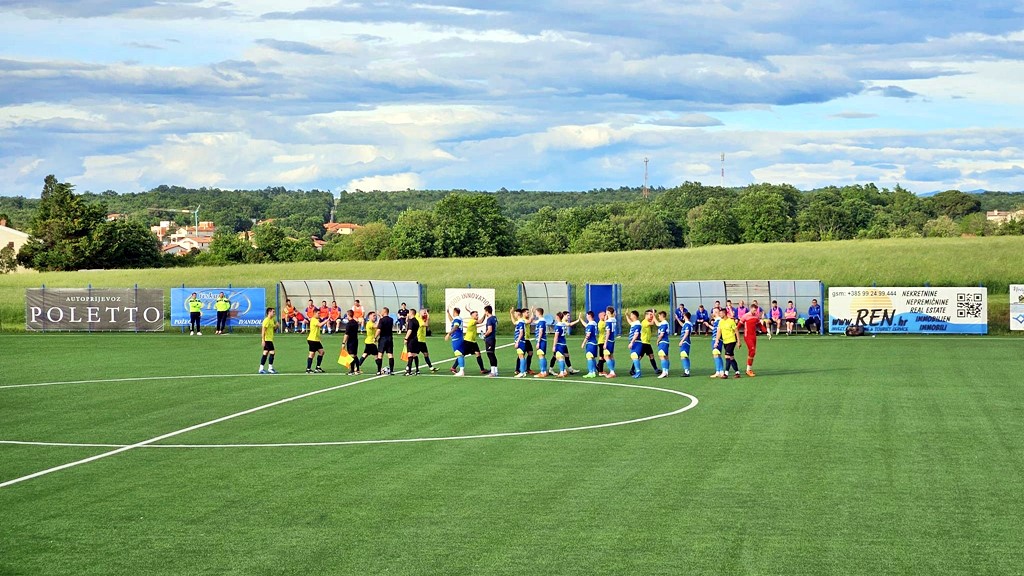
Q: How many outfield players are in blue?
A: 10